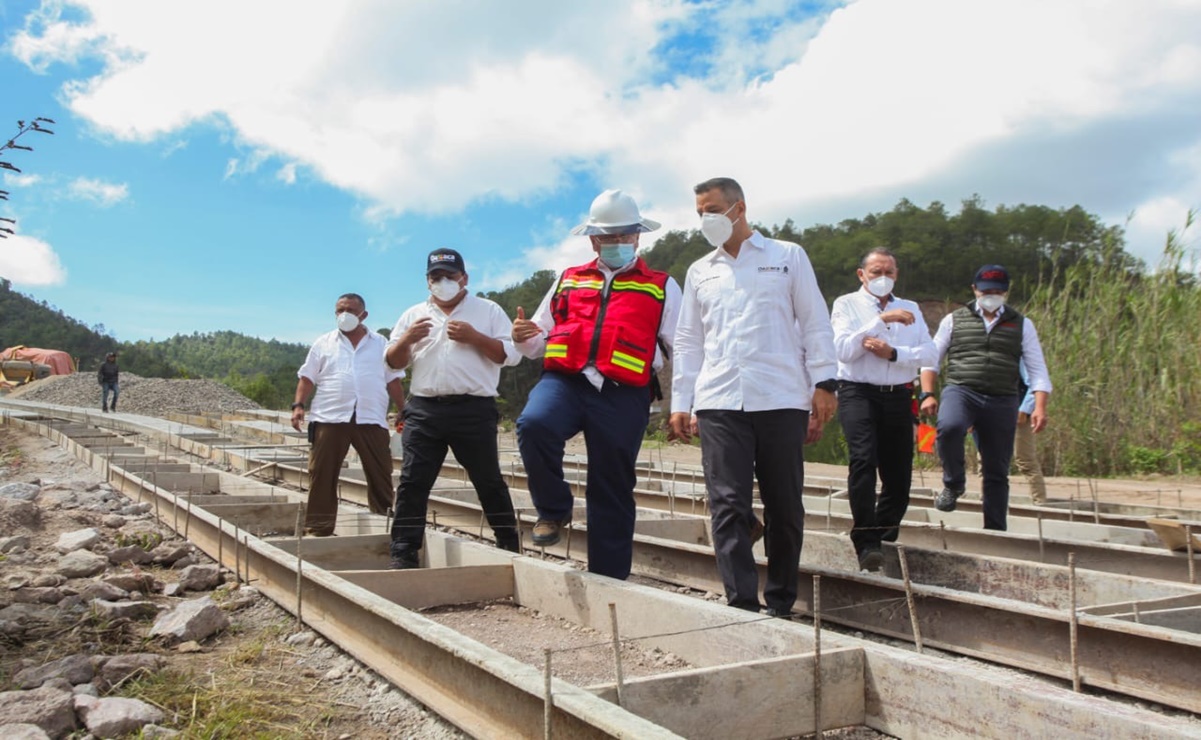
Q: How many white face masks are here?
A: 5